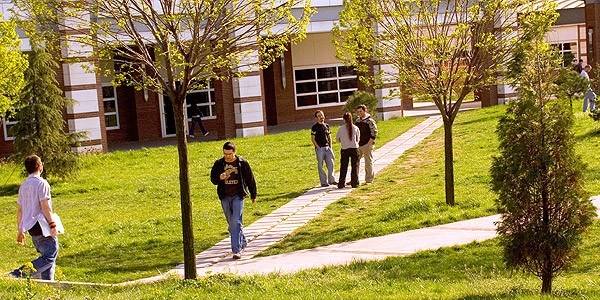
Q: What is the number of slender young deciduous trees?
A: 2